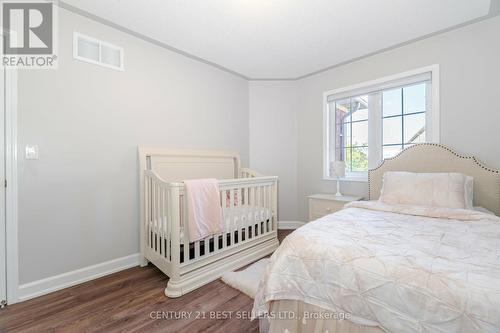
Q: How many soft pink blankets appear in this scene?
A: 1